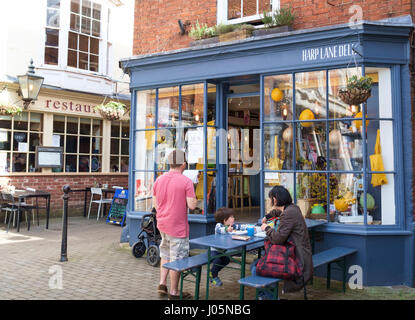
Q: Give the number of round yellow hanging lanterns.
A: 3